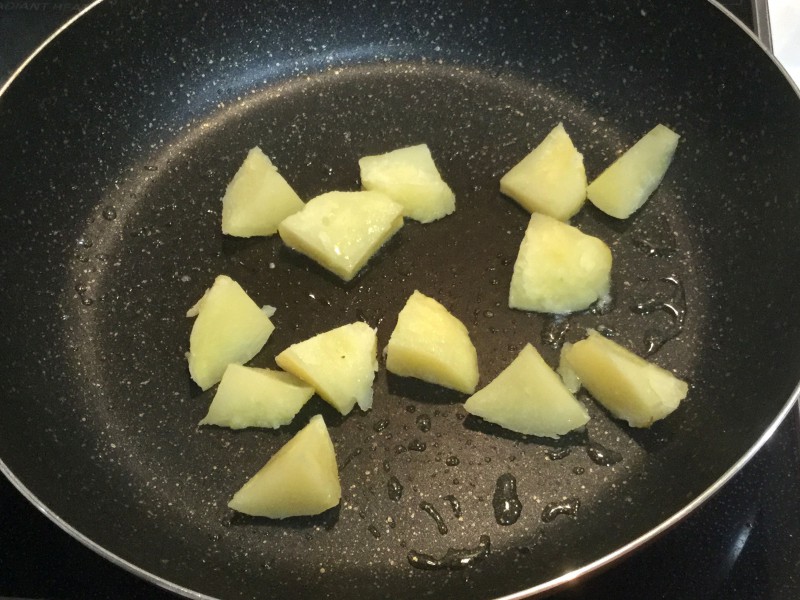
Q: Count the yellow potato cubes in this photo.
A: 13